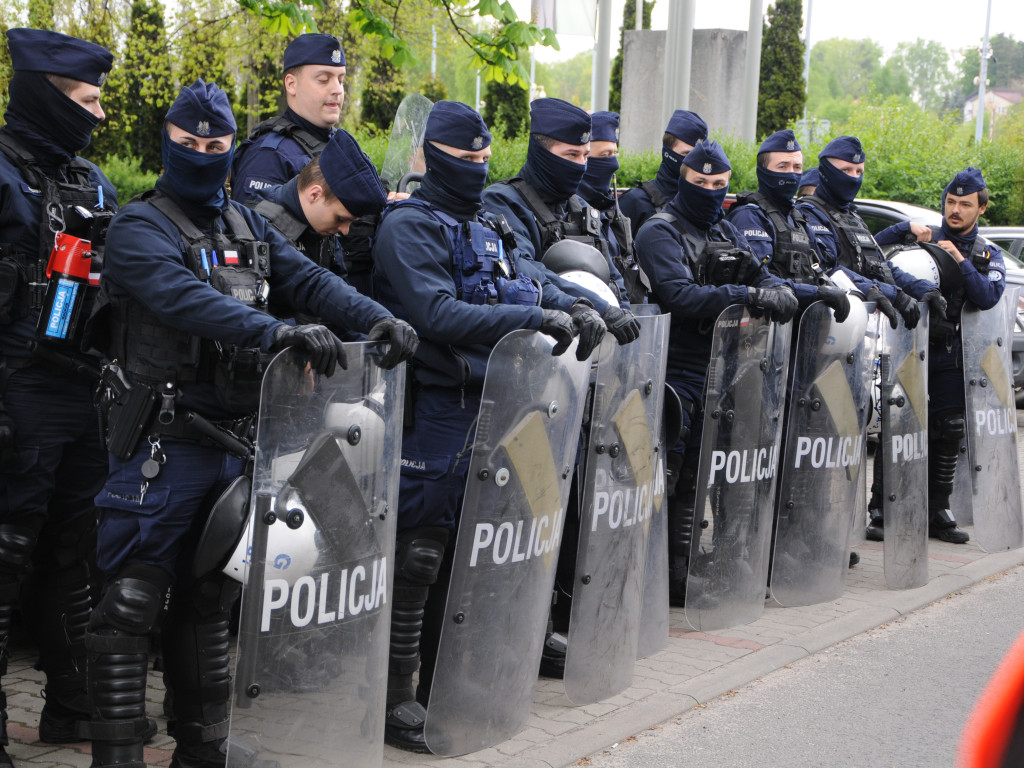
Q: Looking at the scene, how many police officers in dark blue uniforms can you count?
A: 13